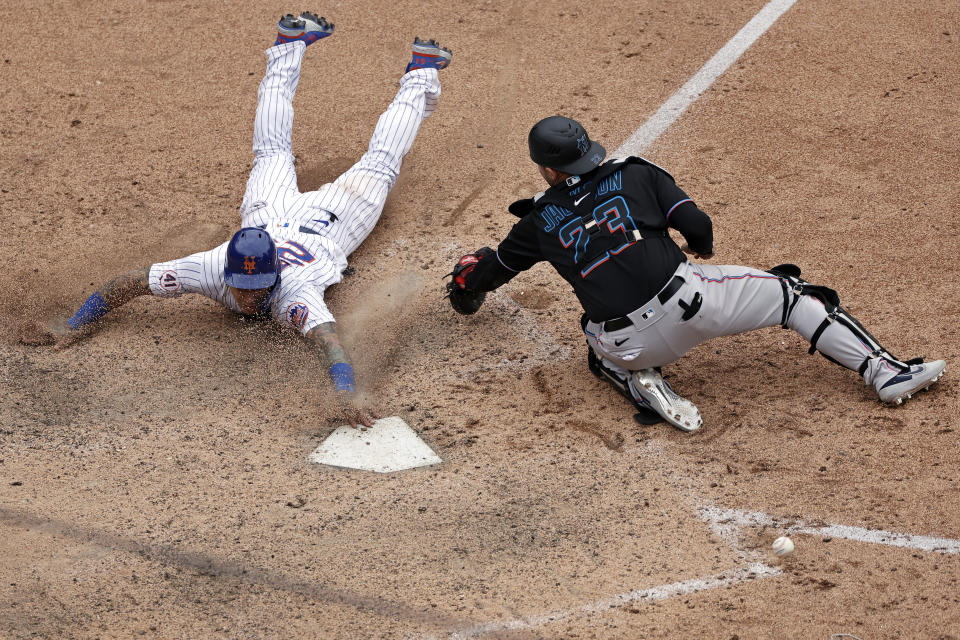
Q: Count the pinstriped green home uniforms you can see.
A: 0